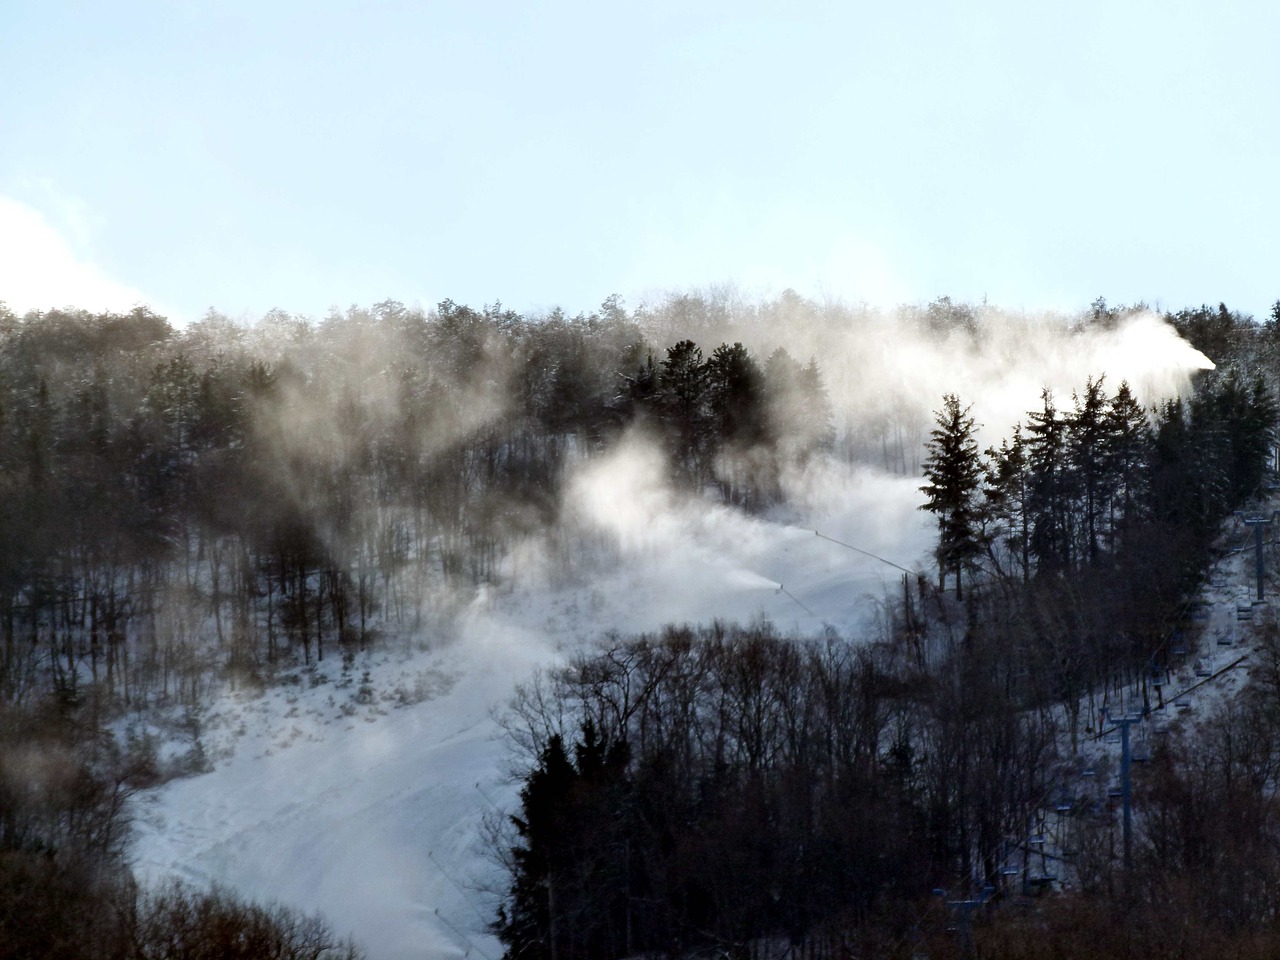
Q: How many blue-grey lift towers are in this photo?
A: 3